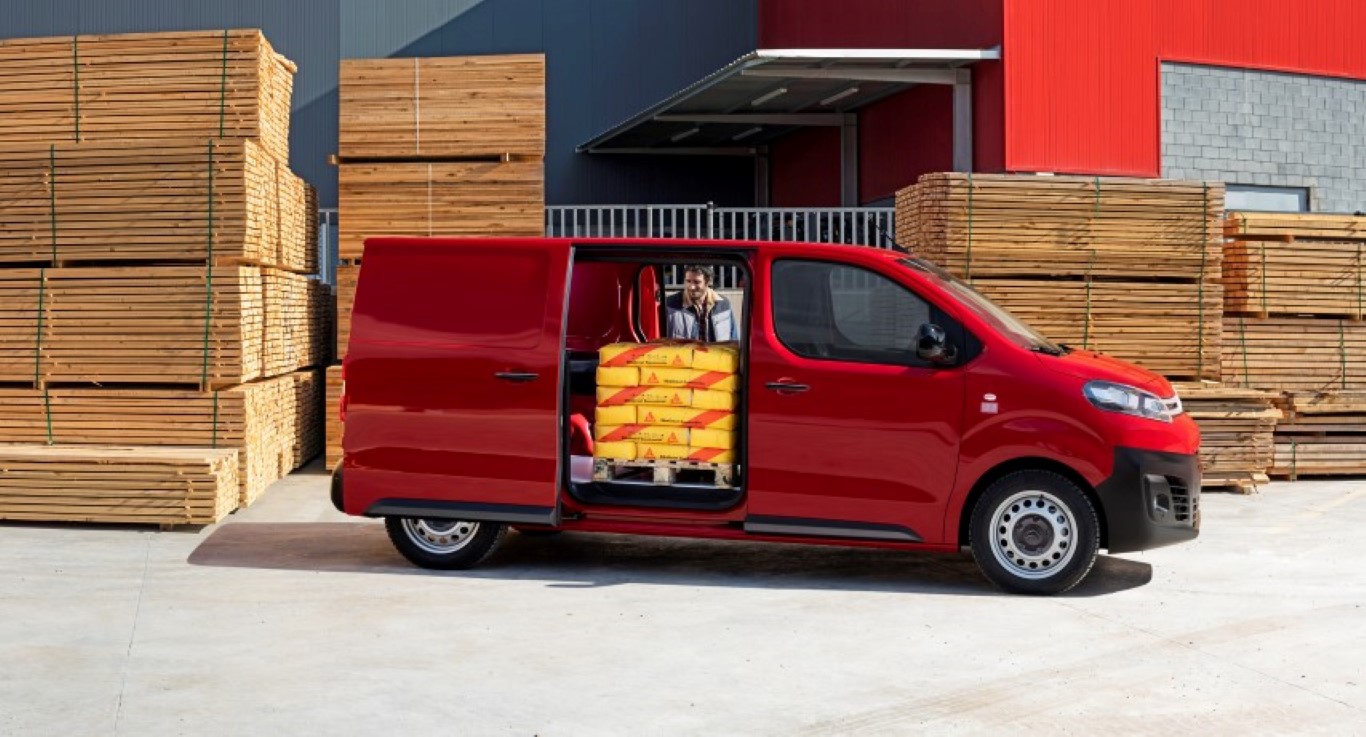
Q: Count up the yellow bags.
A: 12